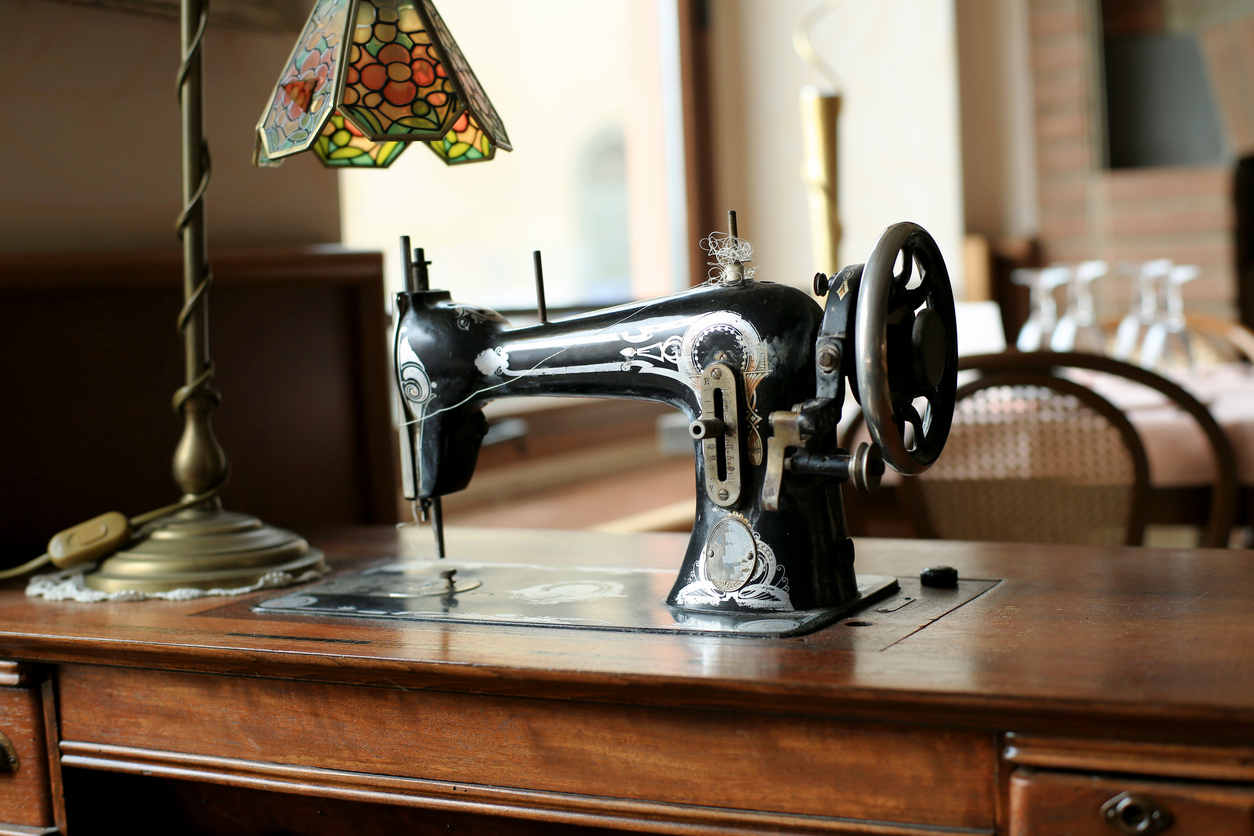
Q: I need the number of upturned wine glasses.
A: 4